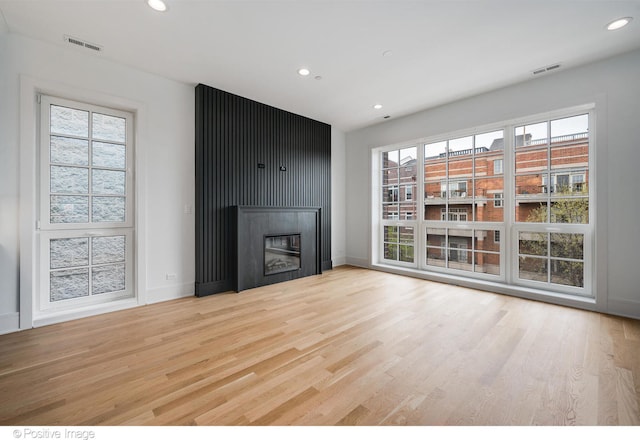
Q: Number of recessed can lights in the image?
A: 4